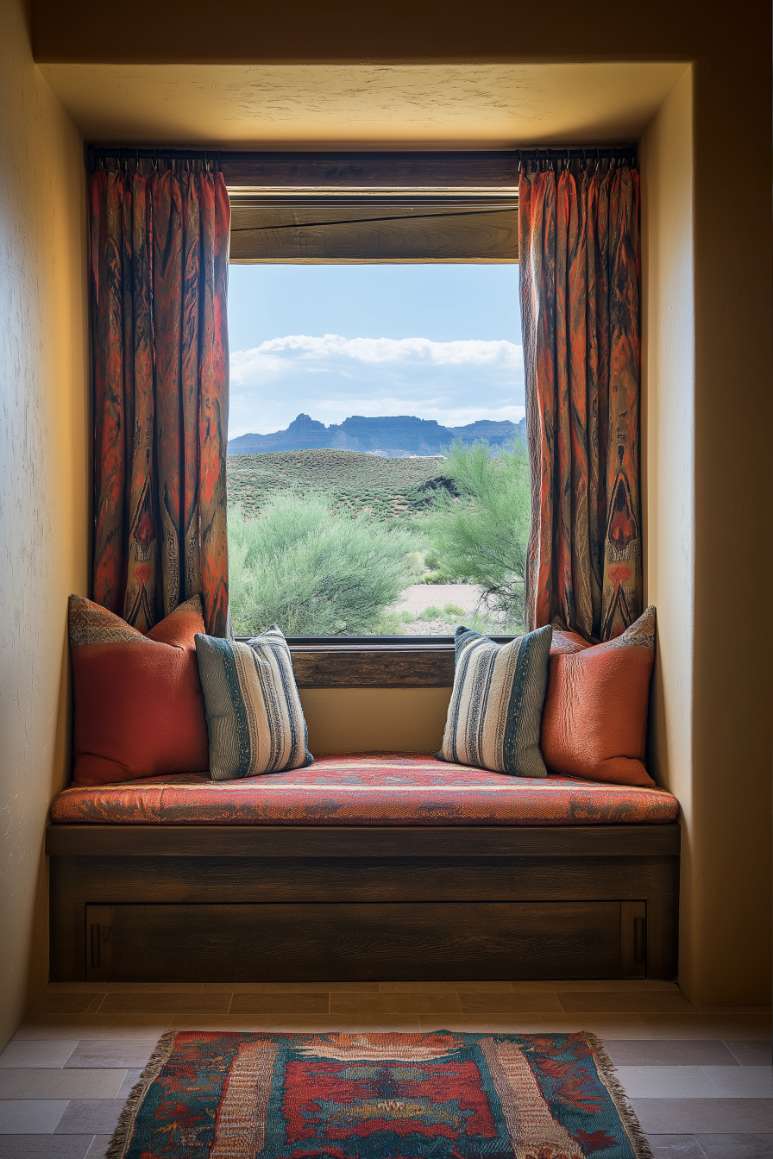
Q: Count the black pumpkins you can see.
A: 0